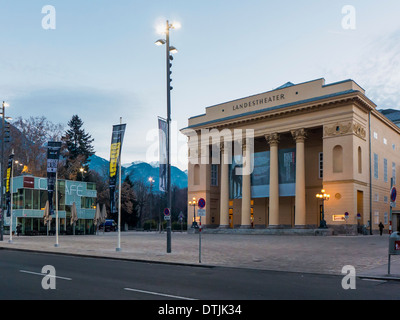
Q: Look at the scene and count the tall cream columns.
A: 4